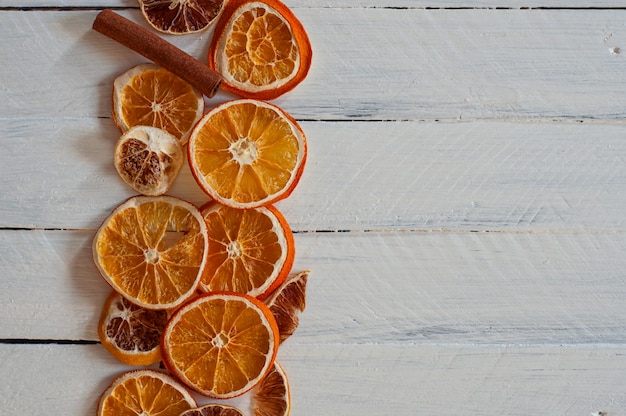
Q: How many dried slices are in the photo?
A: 13